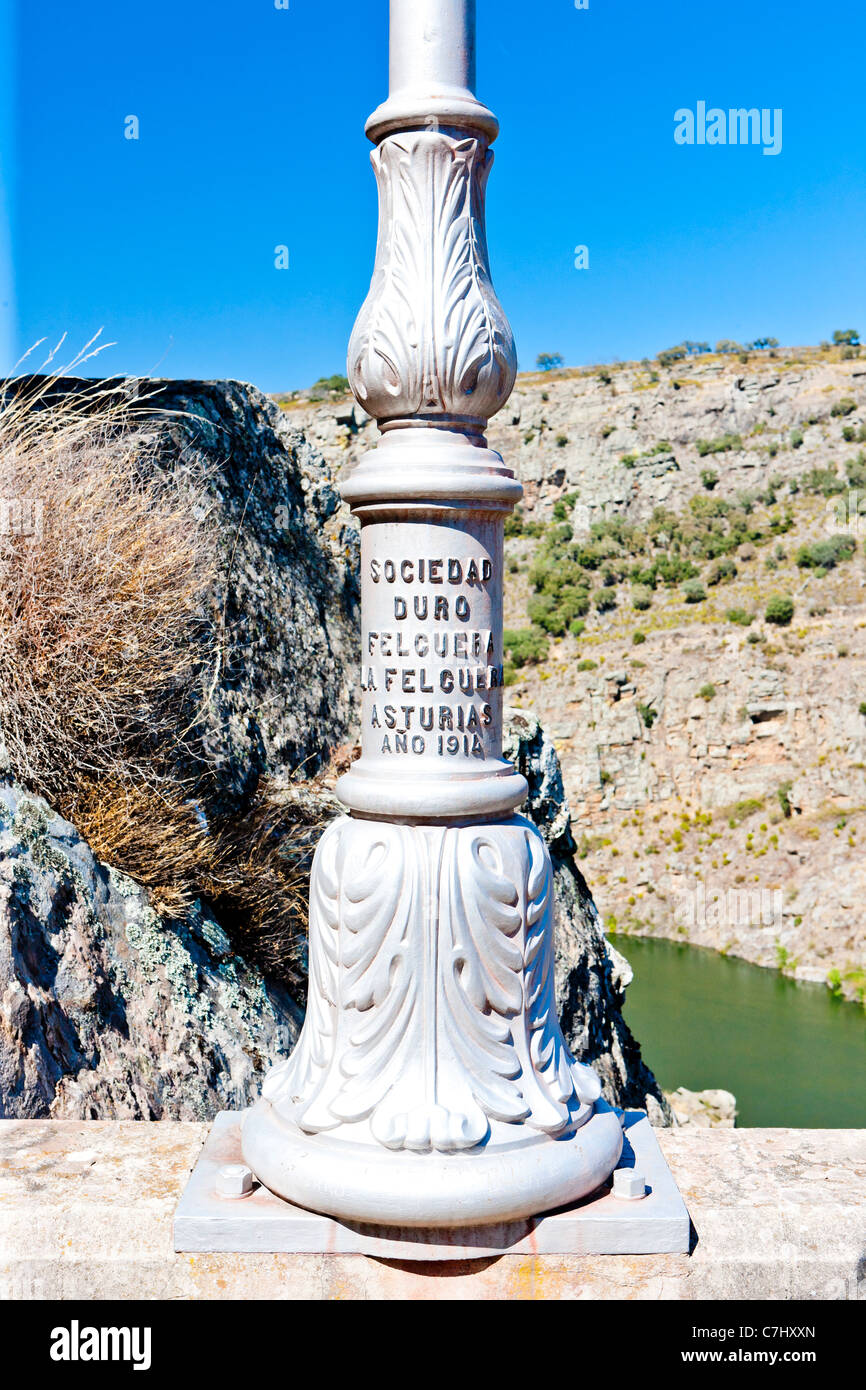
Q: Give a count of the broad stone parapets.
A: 1